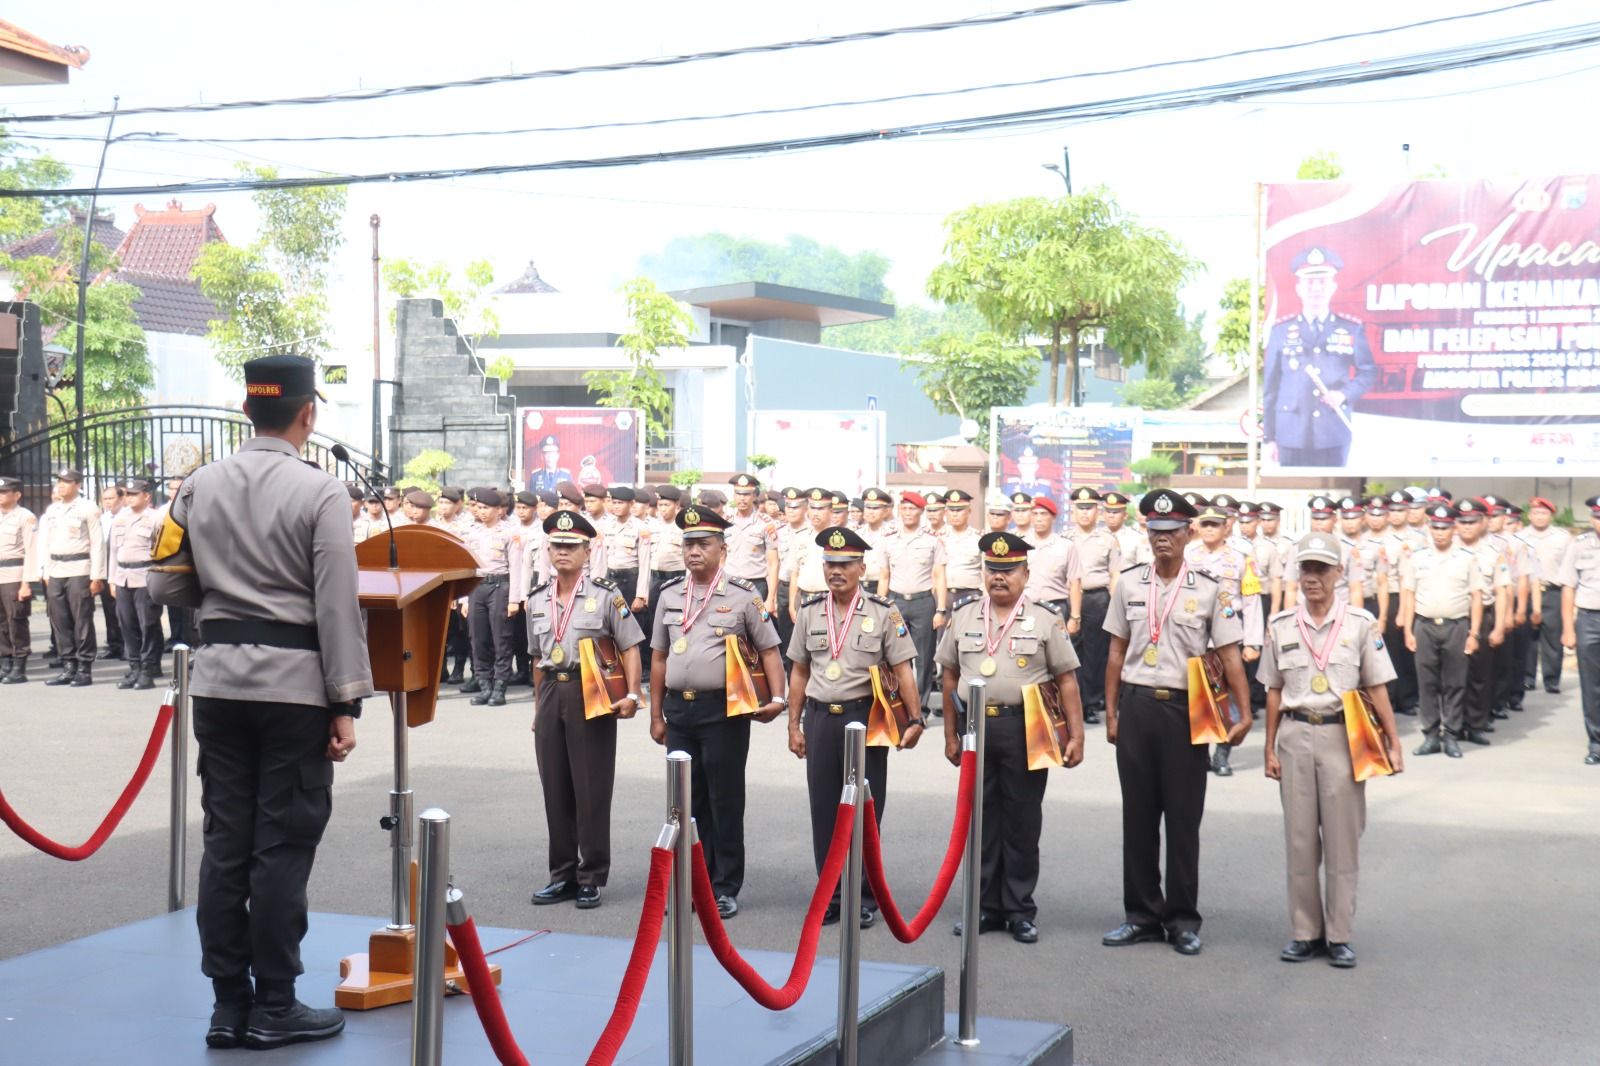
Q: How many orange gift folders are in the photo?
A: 6